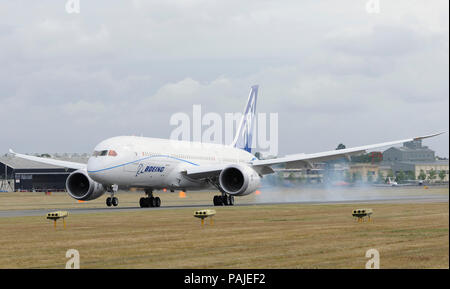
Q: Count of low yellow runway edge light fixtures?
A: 3